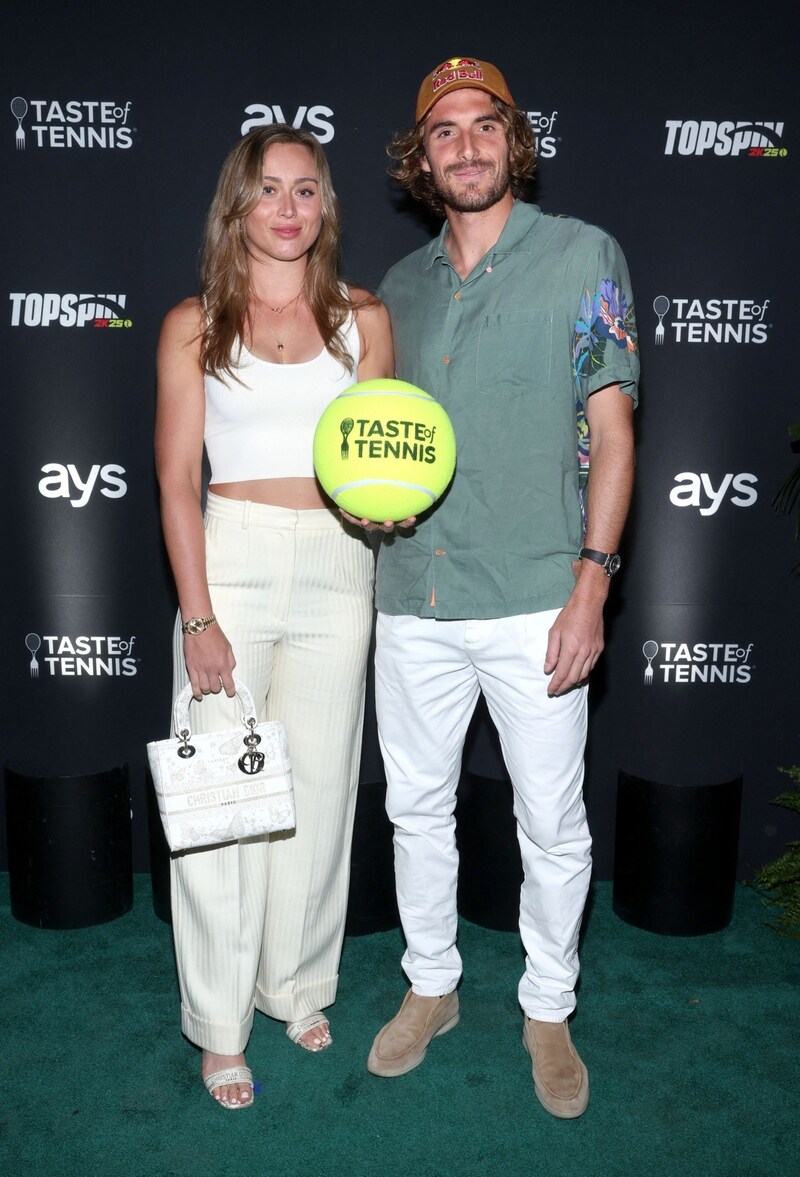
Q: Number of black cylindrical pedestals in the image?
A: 5